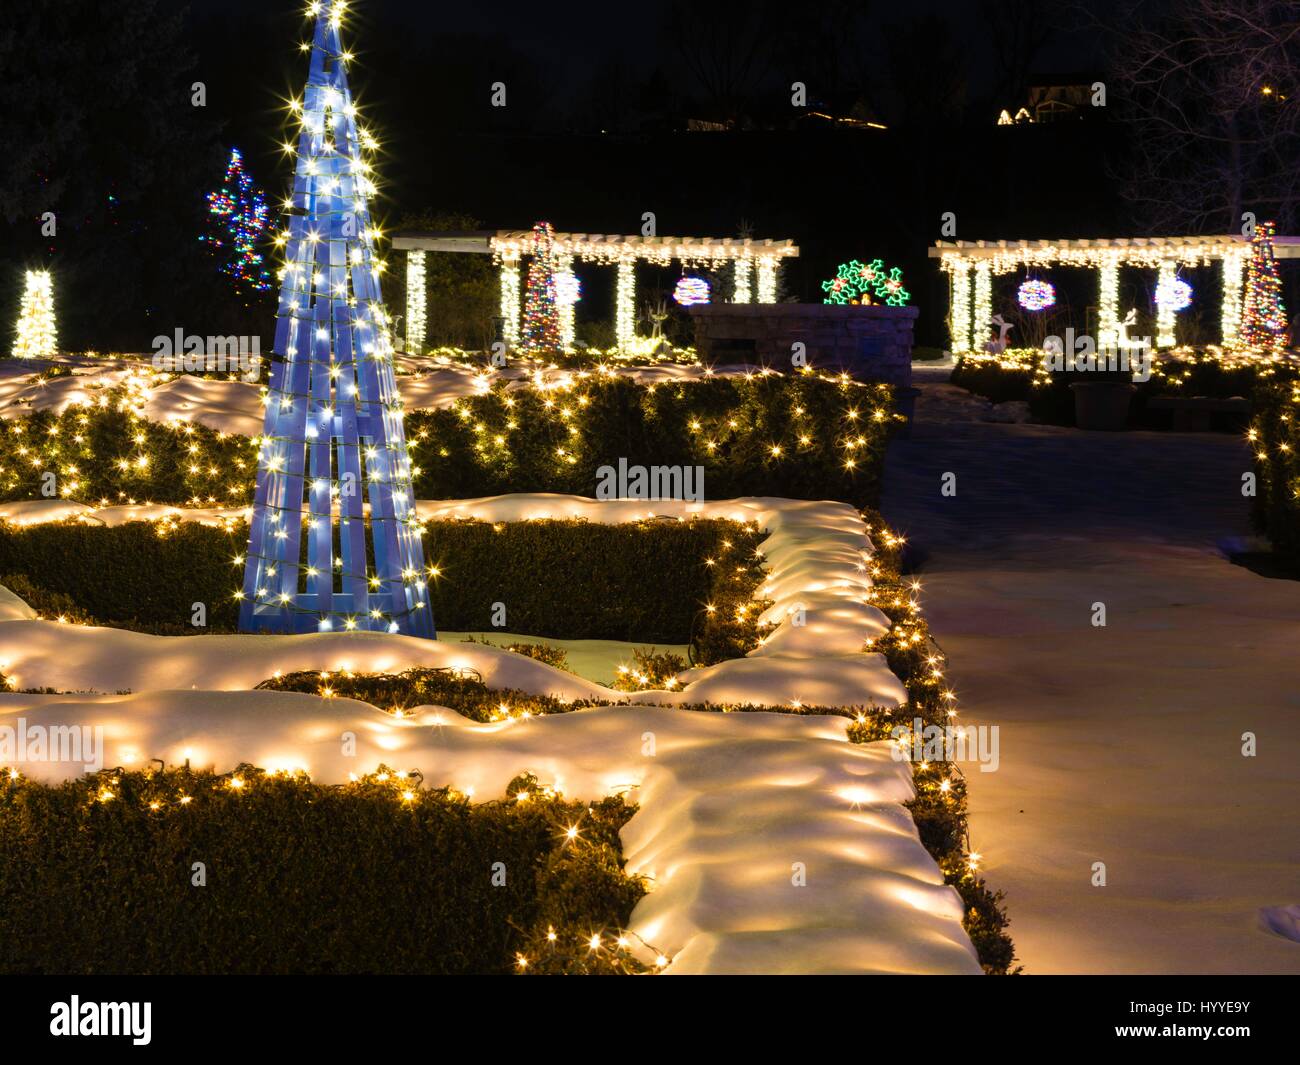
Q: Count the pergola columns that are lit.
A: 11